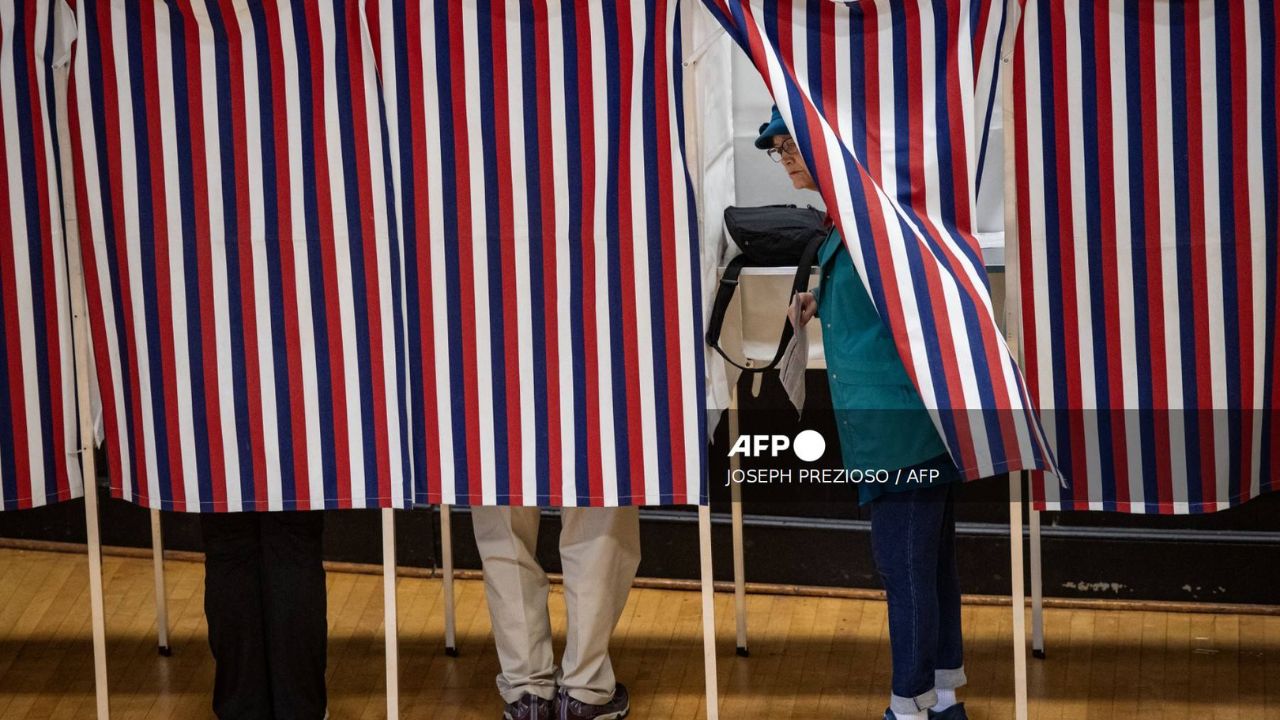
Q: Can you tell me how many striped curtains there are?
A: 5